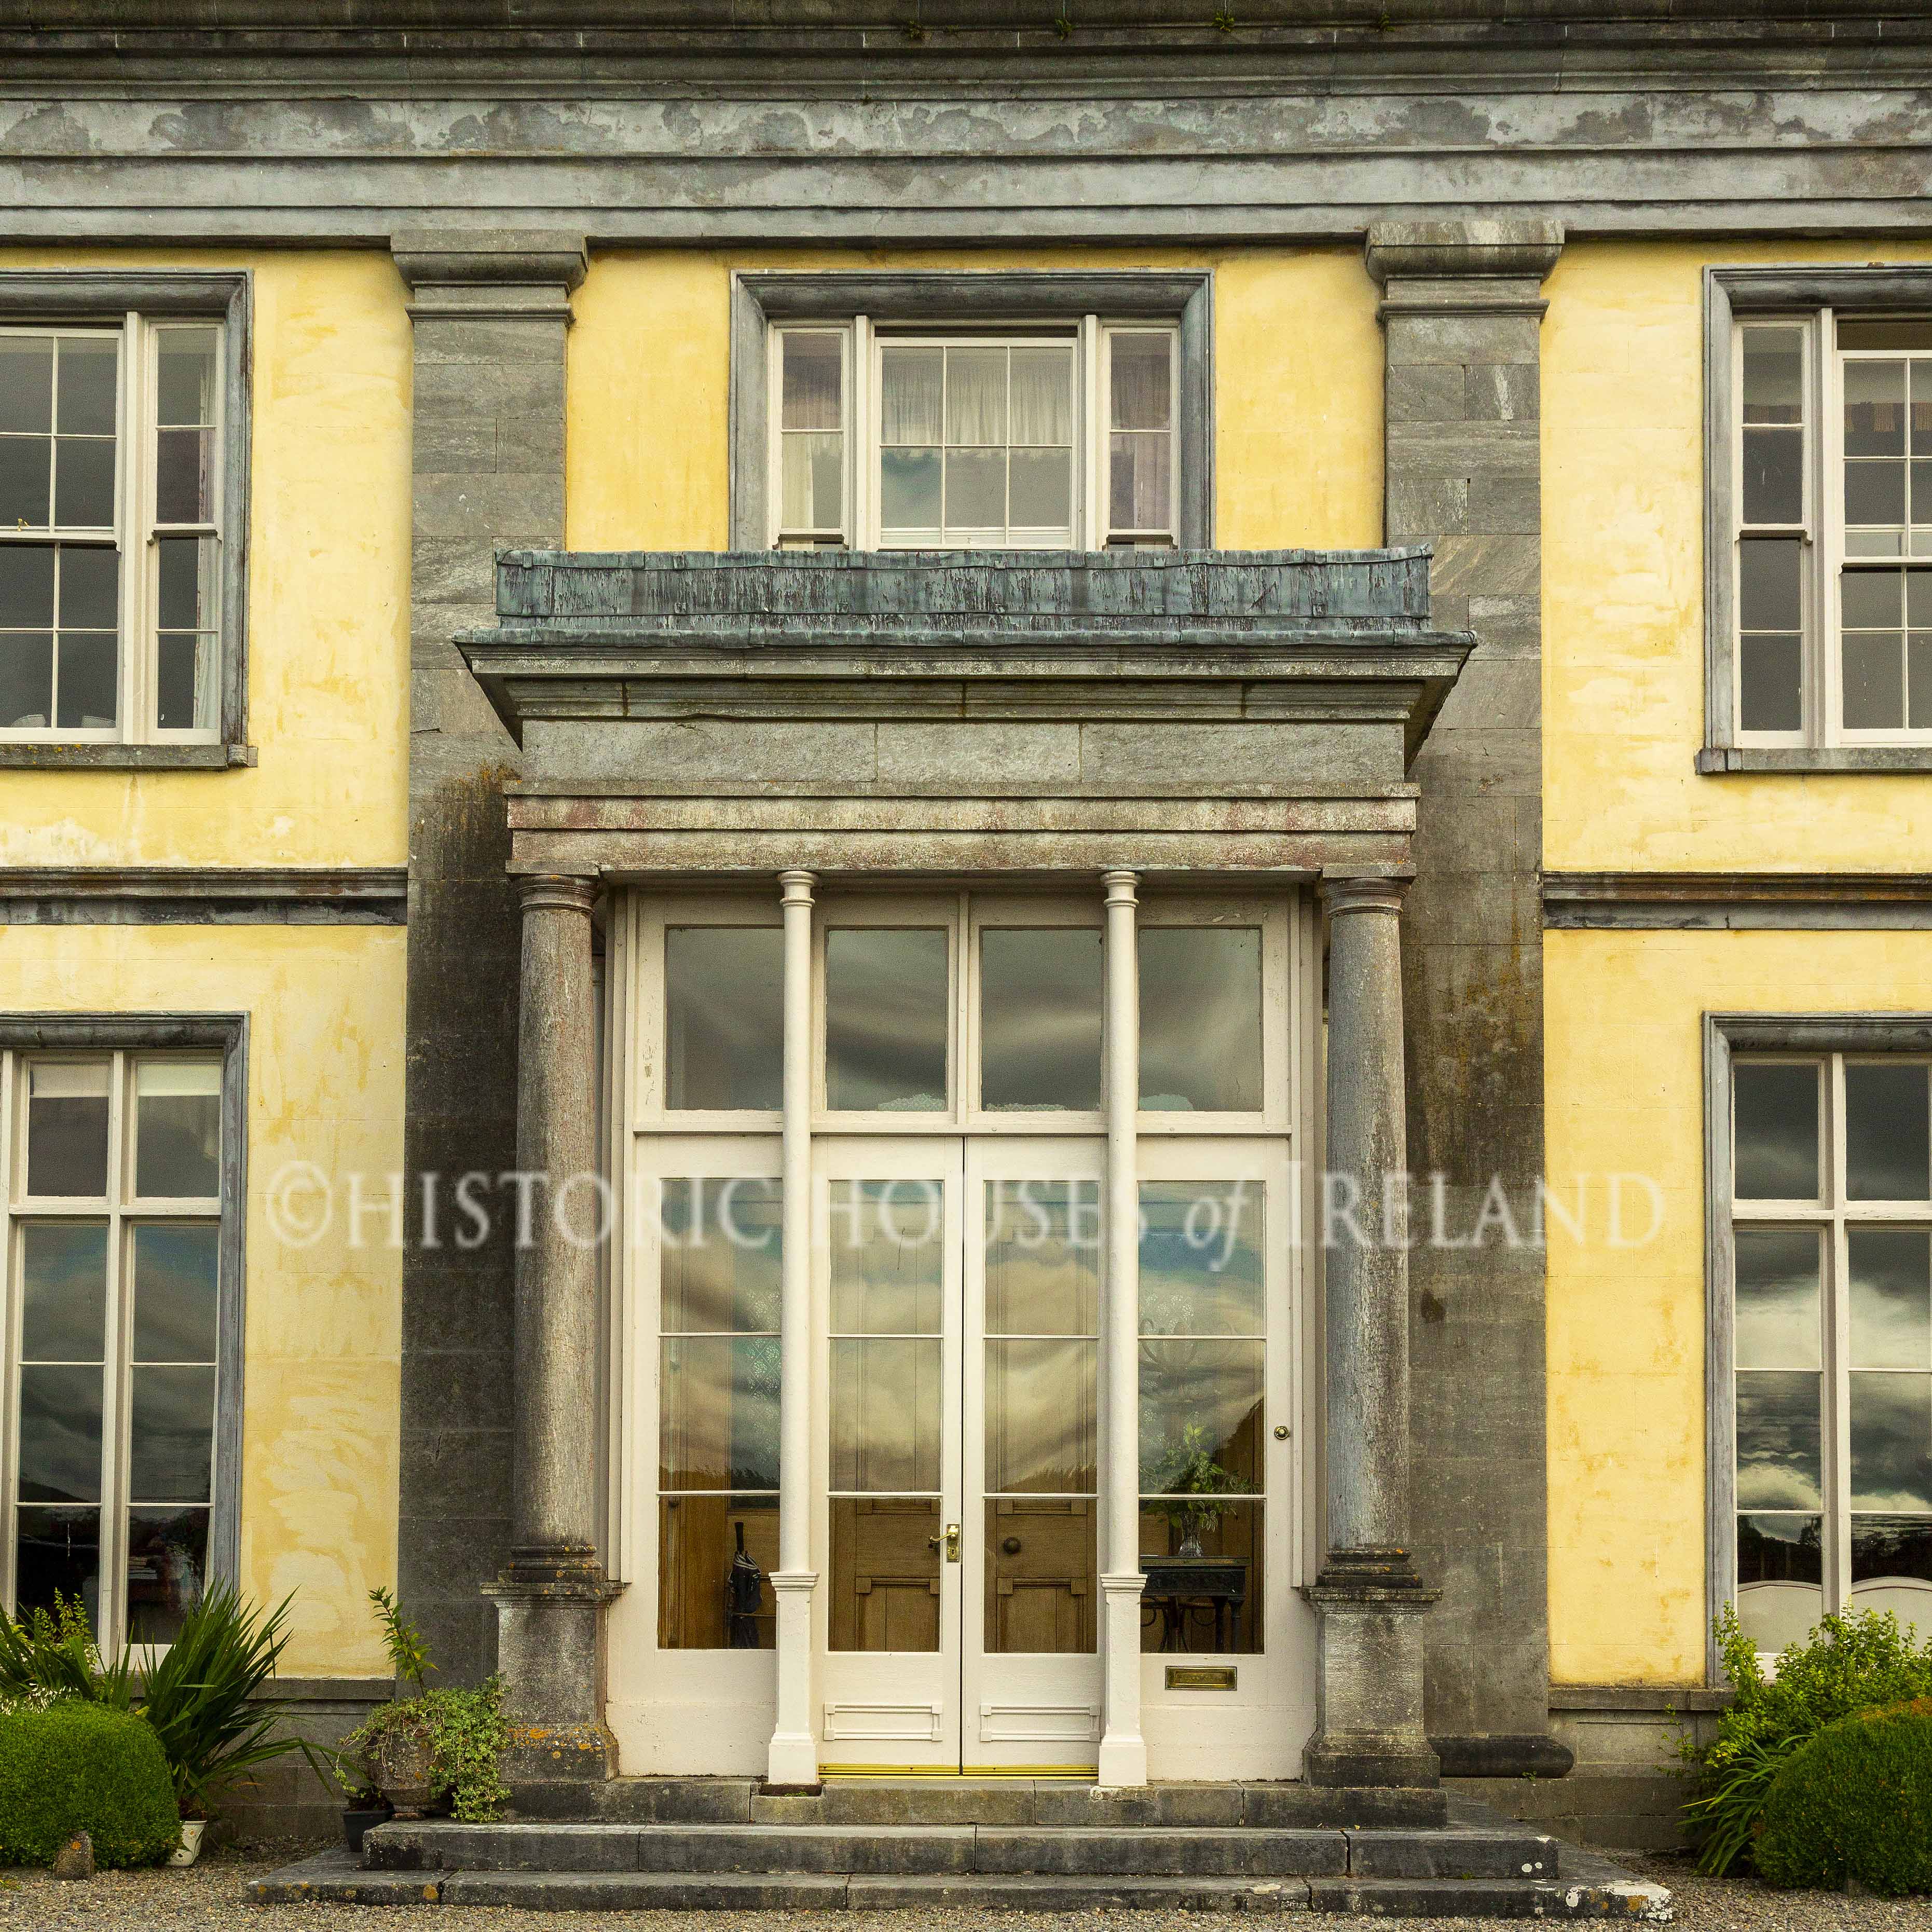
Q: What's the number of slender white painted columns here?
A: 2